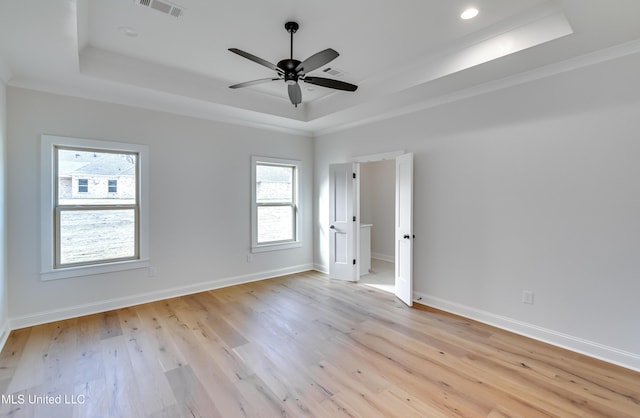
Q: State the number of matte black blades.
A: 5